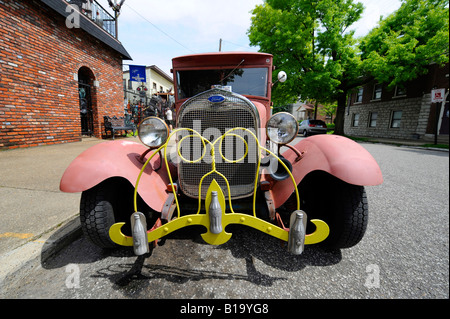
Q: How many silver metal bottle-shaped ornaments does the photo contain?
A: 3